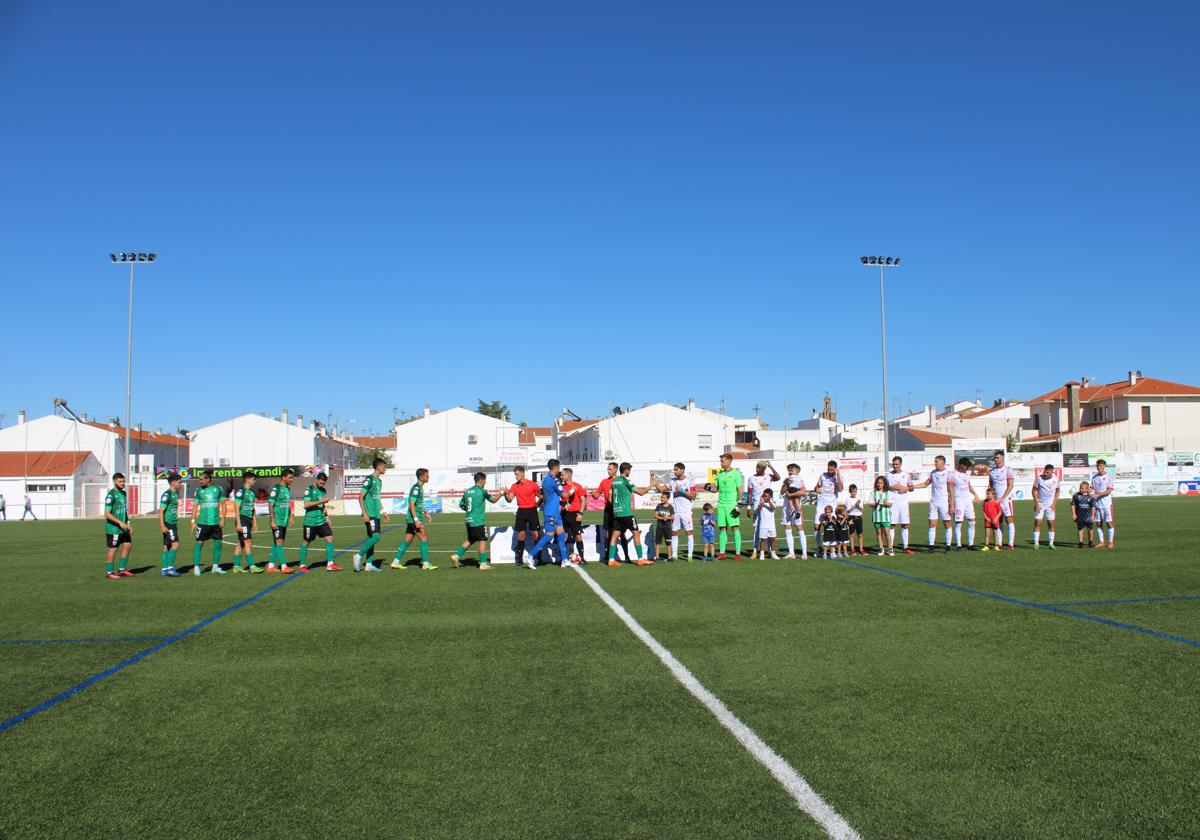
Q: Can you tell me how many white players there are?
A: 10